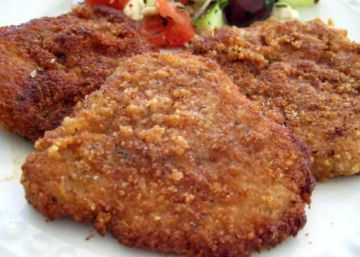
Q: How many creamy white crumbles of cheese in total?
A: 2